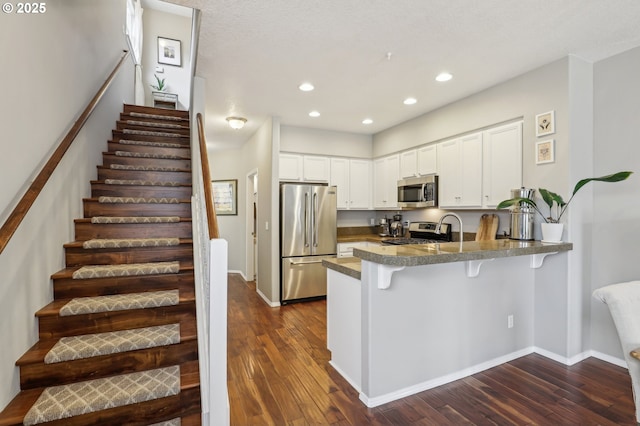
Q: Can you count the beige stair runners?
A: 15